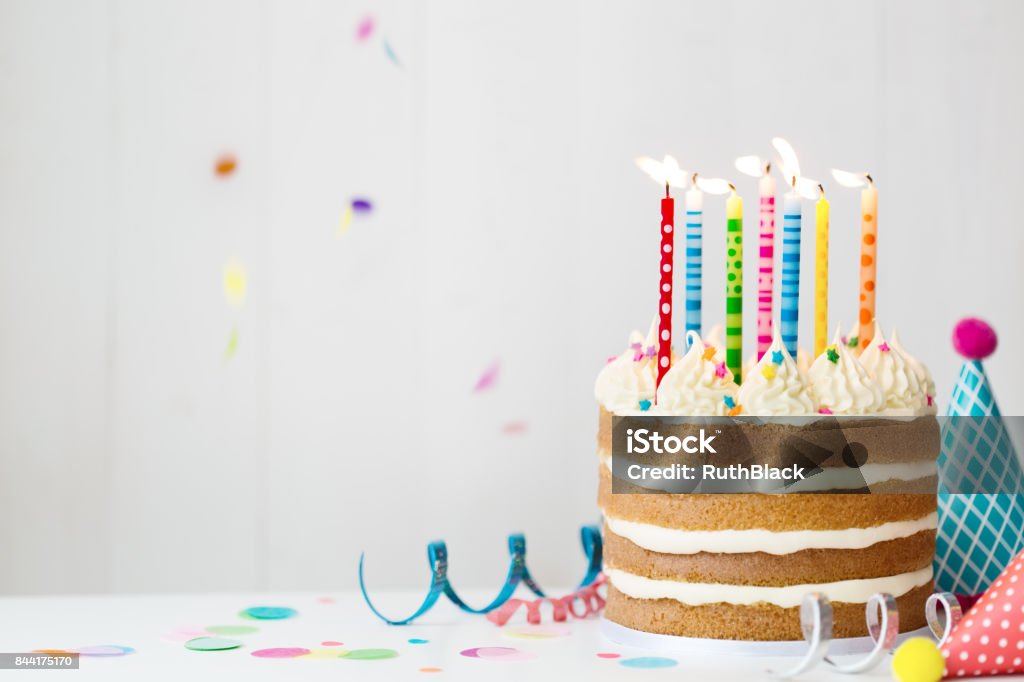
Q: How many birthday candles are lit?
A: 7